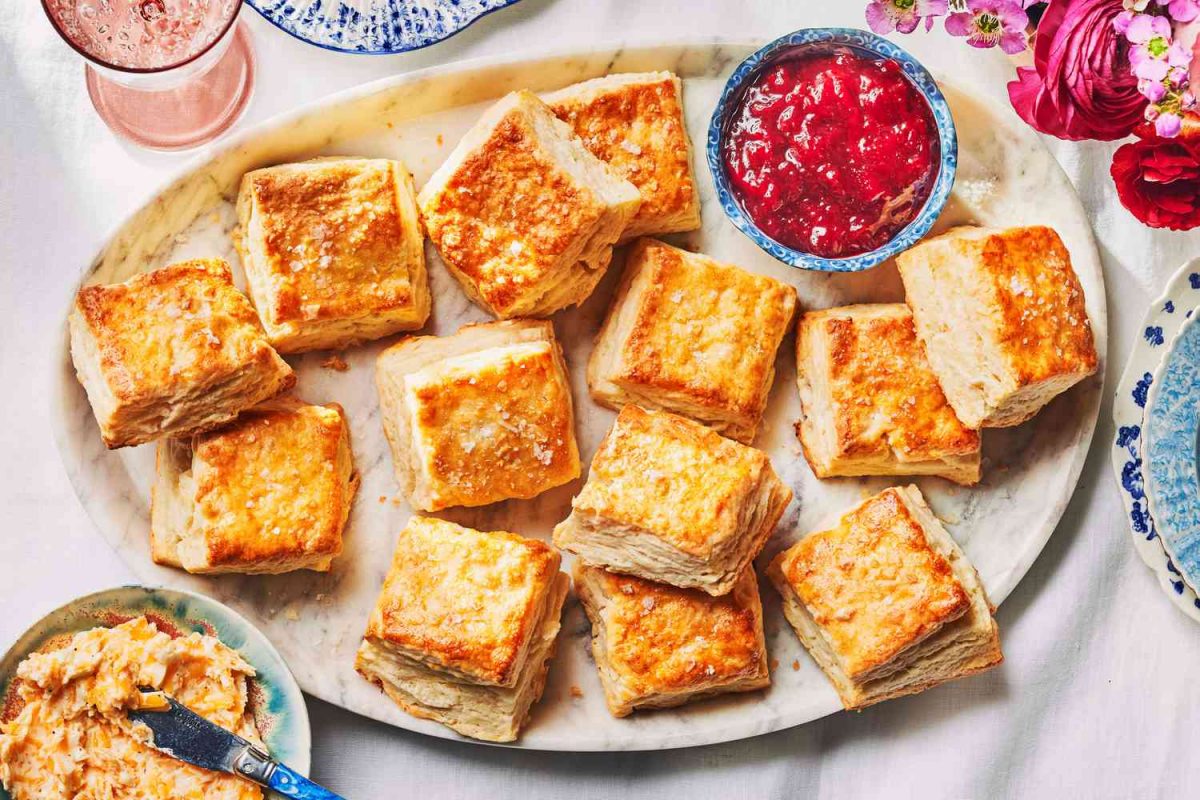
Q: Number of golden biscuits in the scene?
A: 13